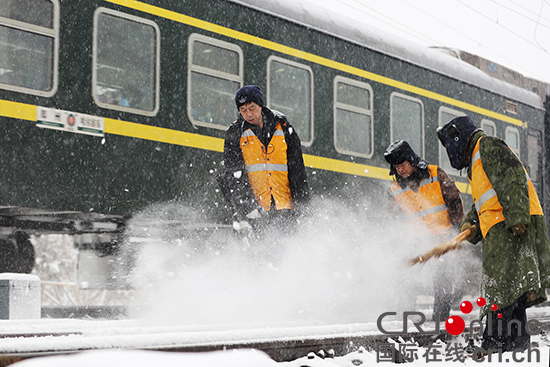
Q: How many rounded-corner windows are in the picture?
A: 9